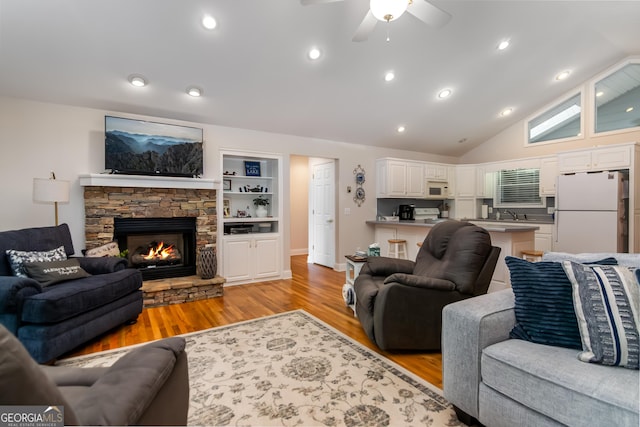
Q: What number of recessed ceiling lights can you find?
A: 10